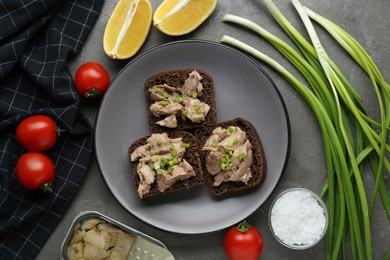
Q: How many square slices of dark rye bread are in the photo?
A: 3